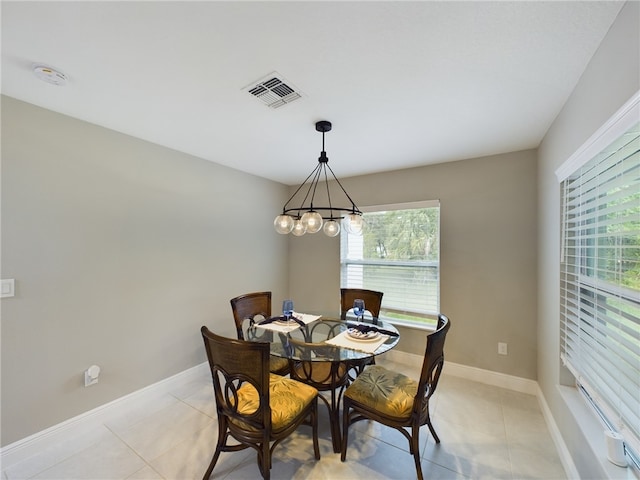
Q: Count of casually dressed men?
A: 0